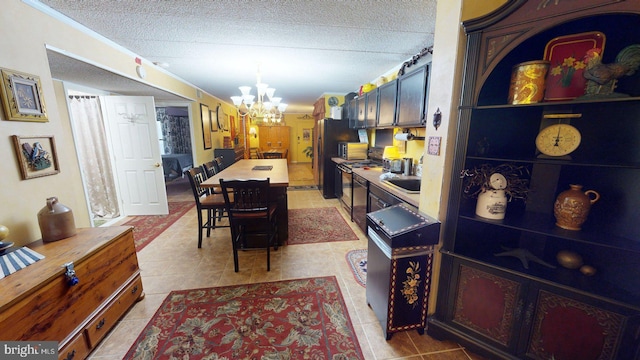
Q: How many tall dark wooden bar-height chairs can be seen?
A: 4